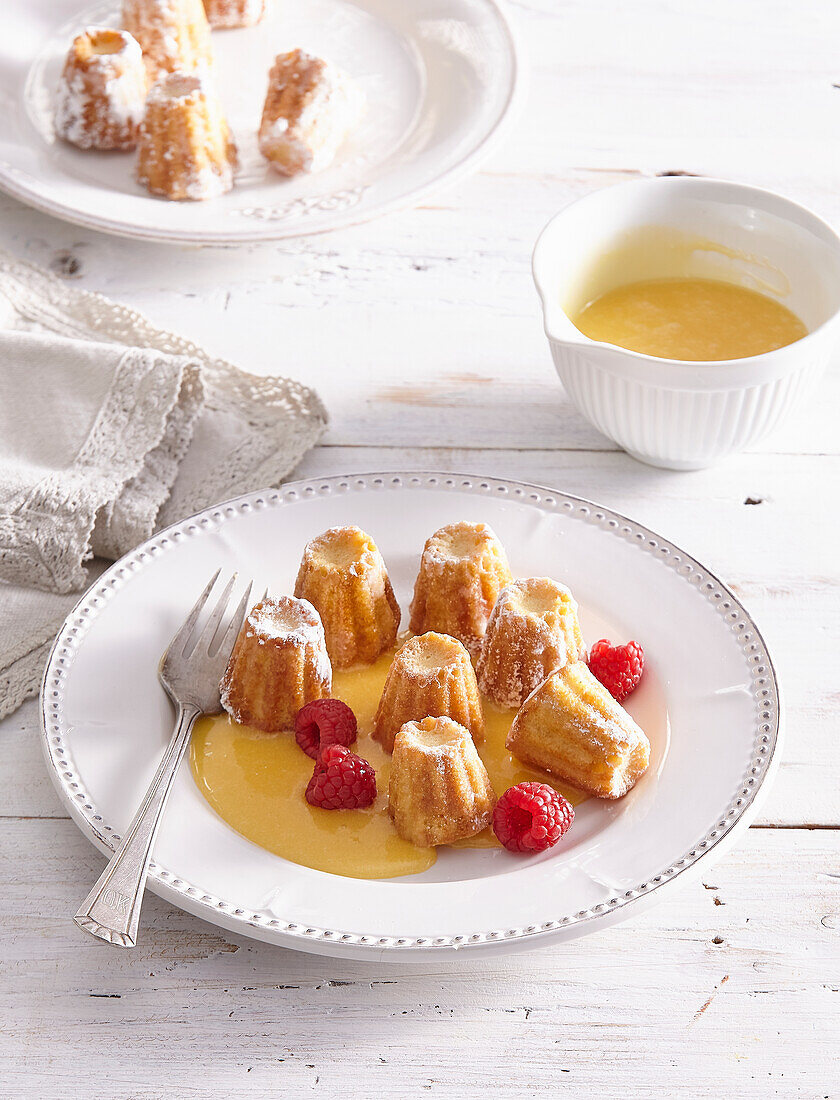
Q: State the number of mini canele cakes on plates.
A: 12